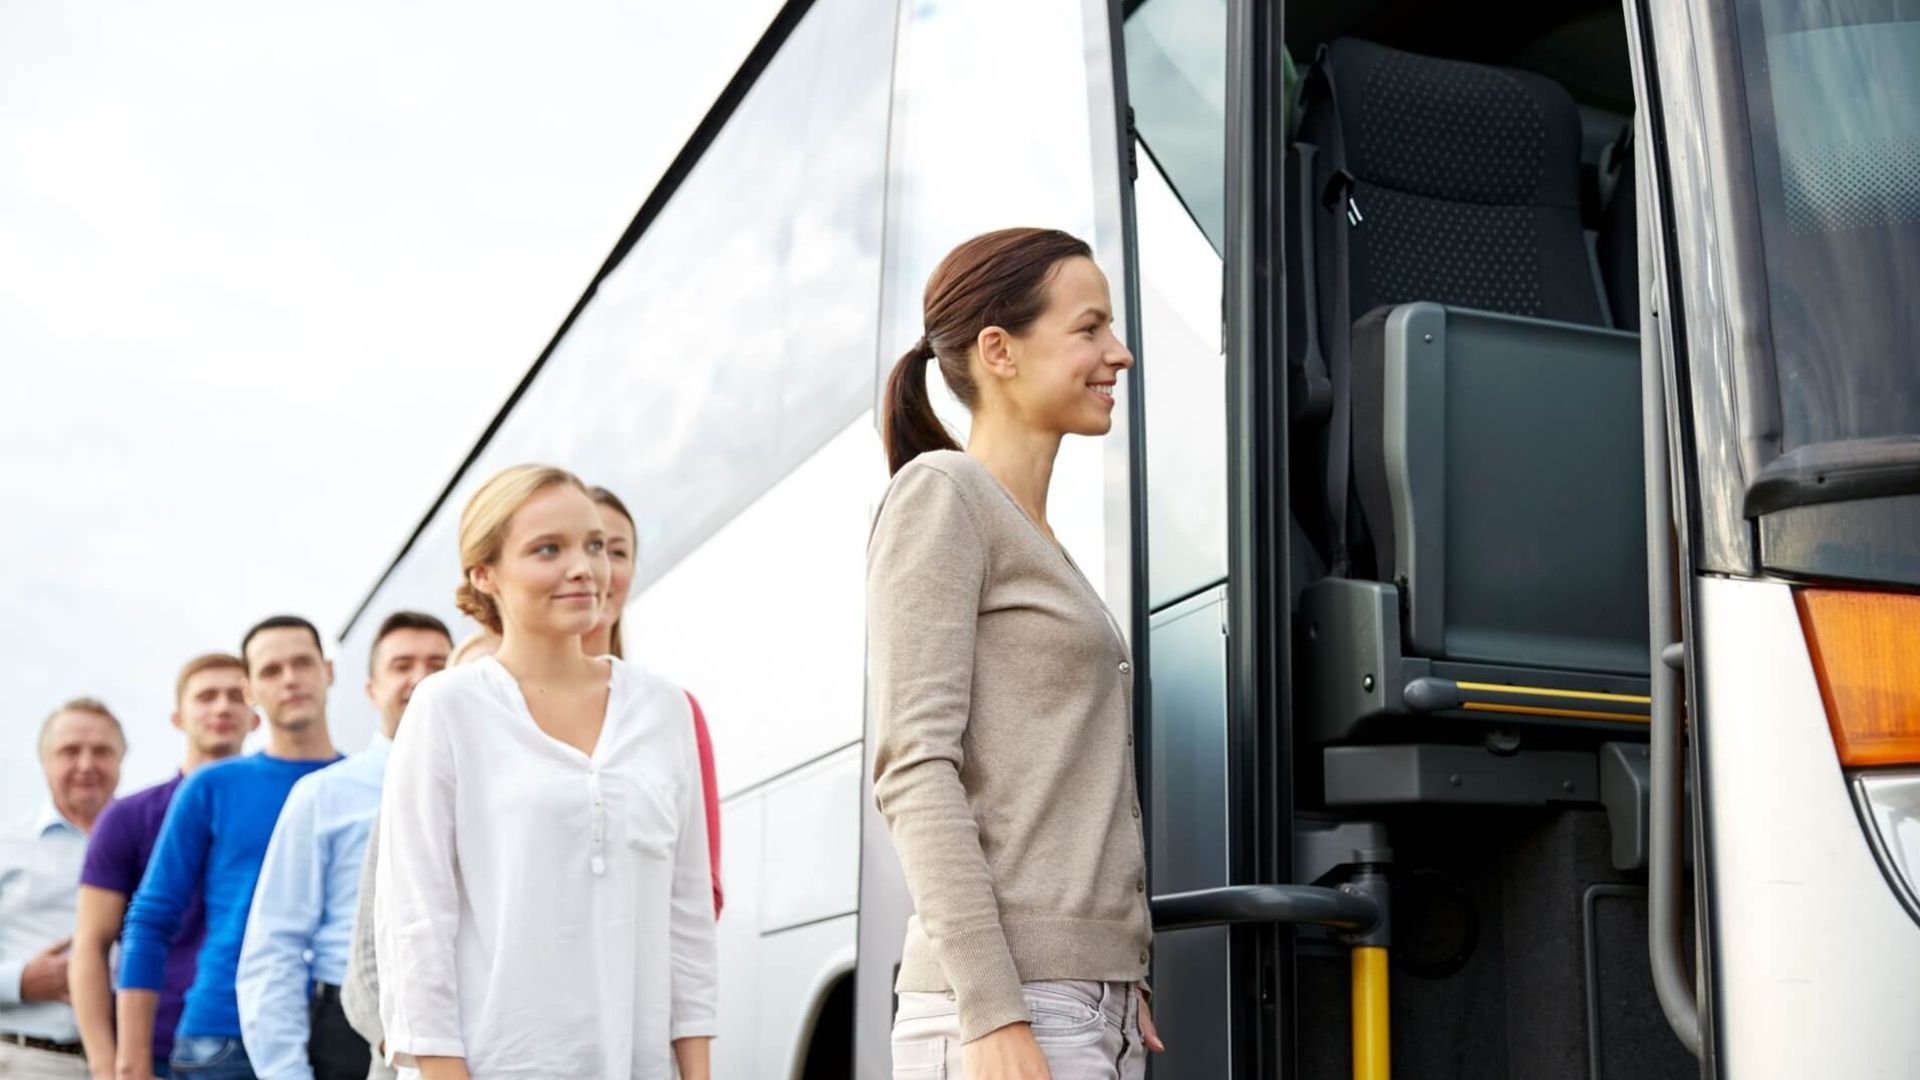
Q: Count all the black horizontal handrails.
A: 1